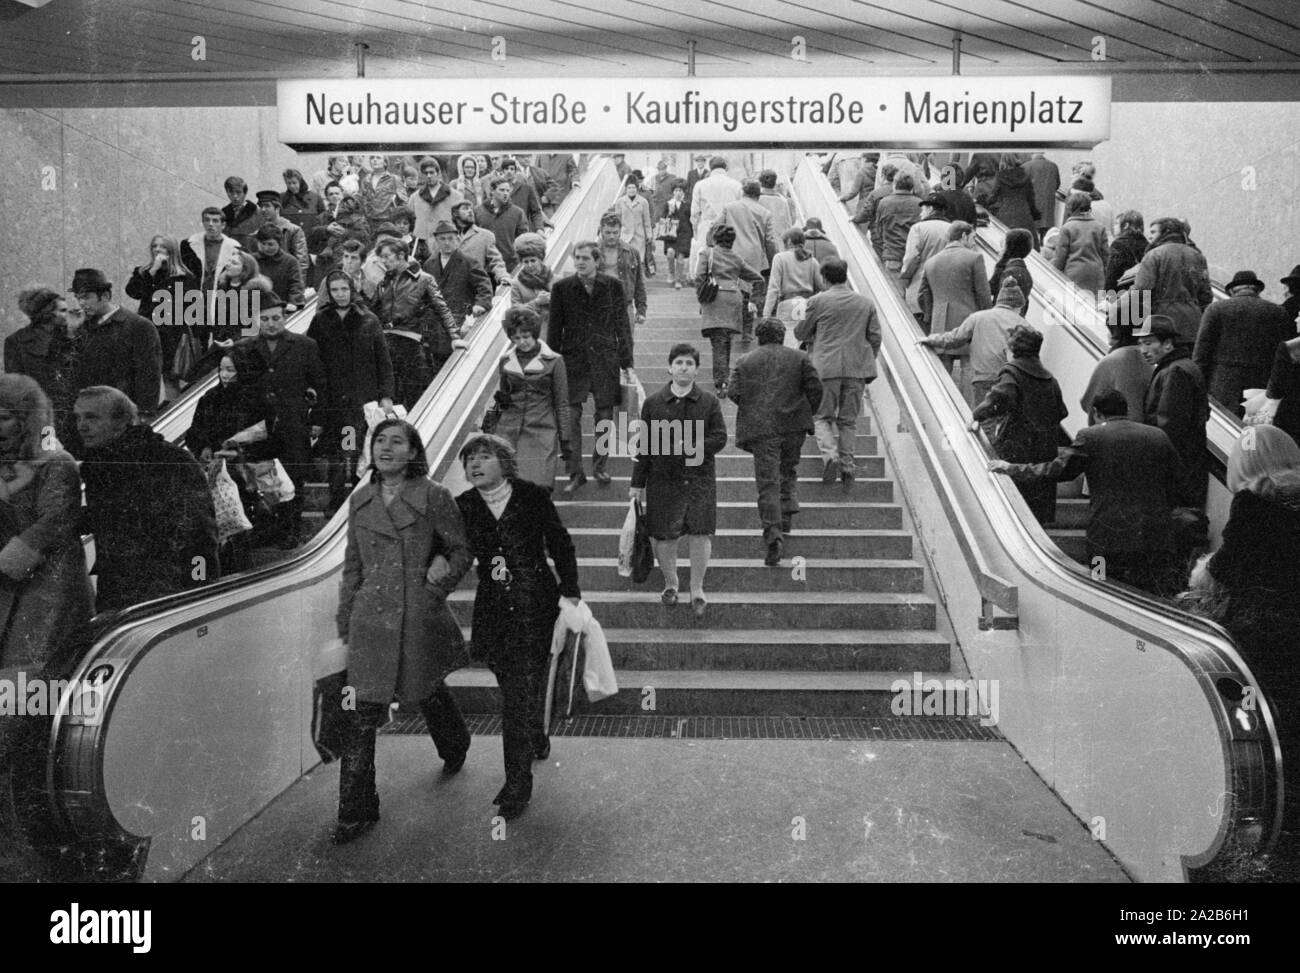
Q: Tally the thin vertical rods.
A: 3